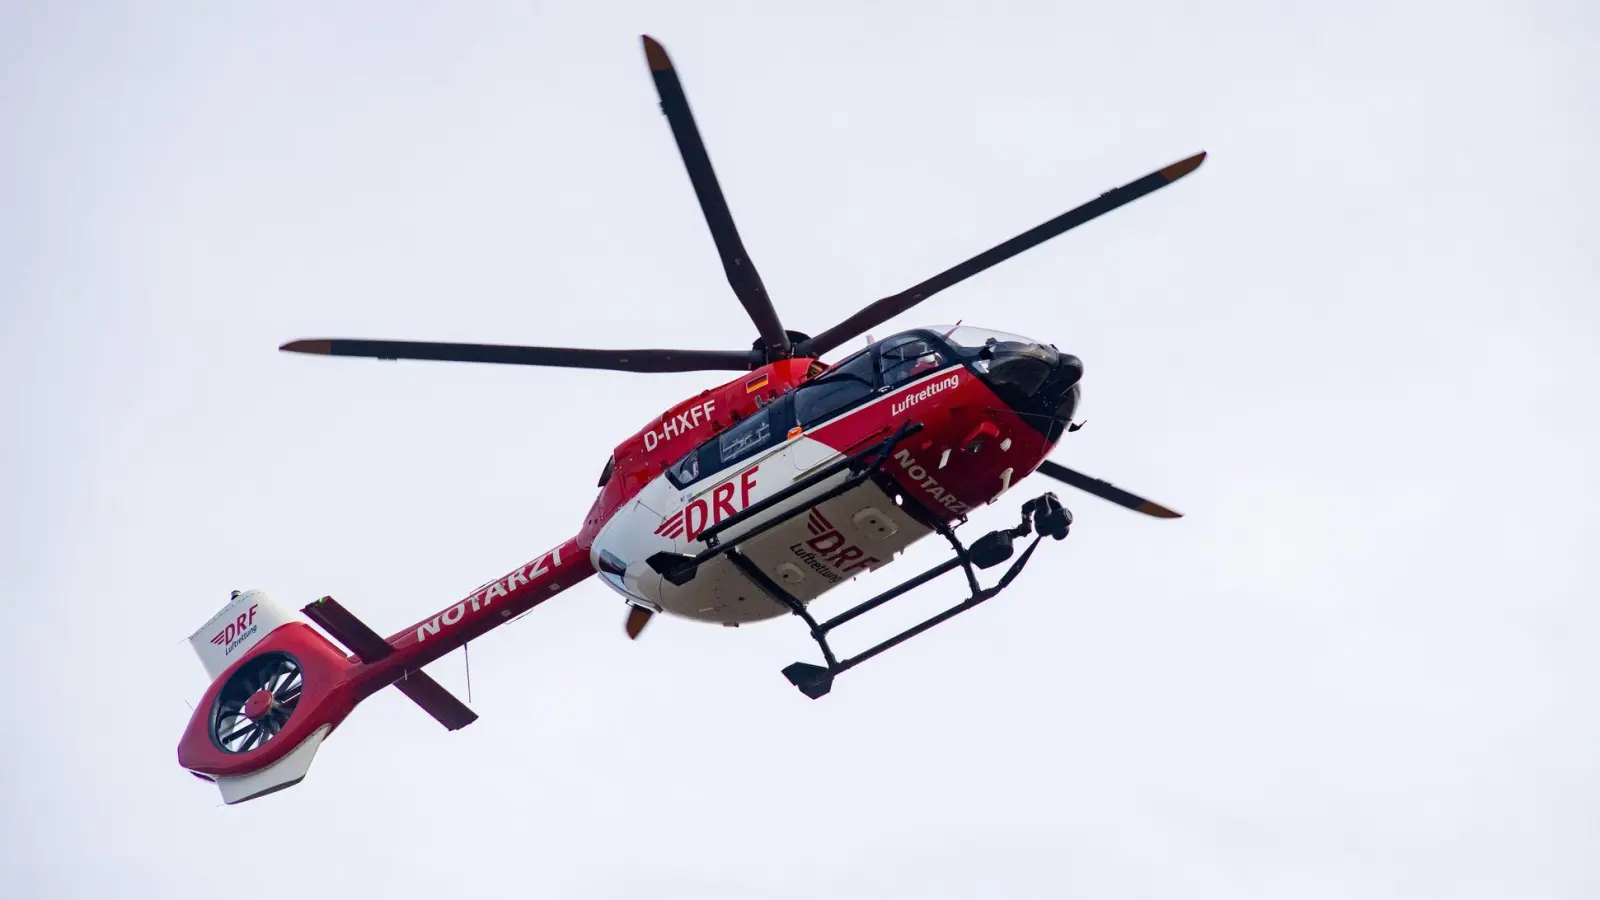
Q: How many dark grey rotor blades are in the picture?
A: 5